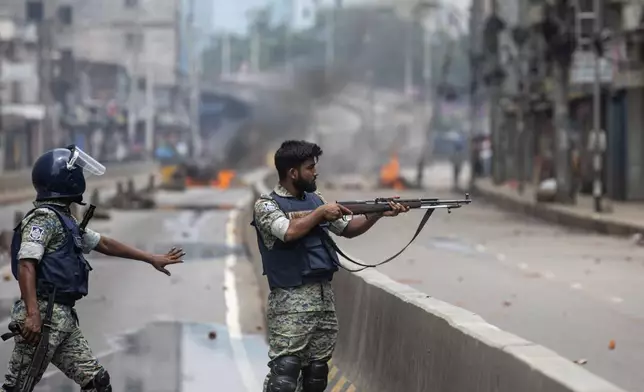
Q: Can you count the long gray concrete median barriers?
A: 1